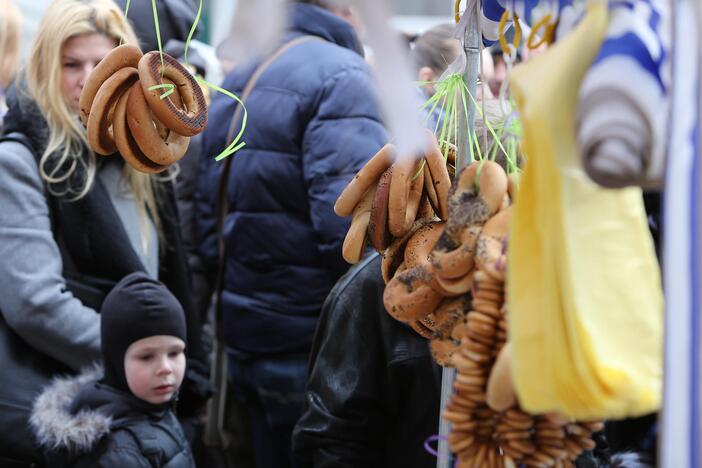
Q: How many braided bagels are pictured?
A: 0